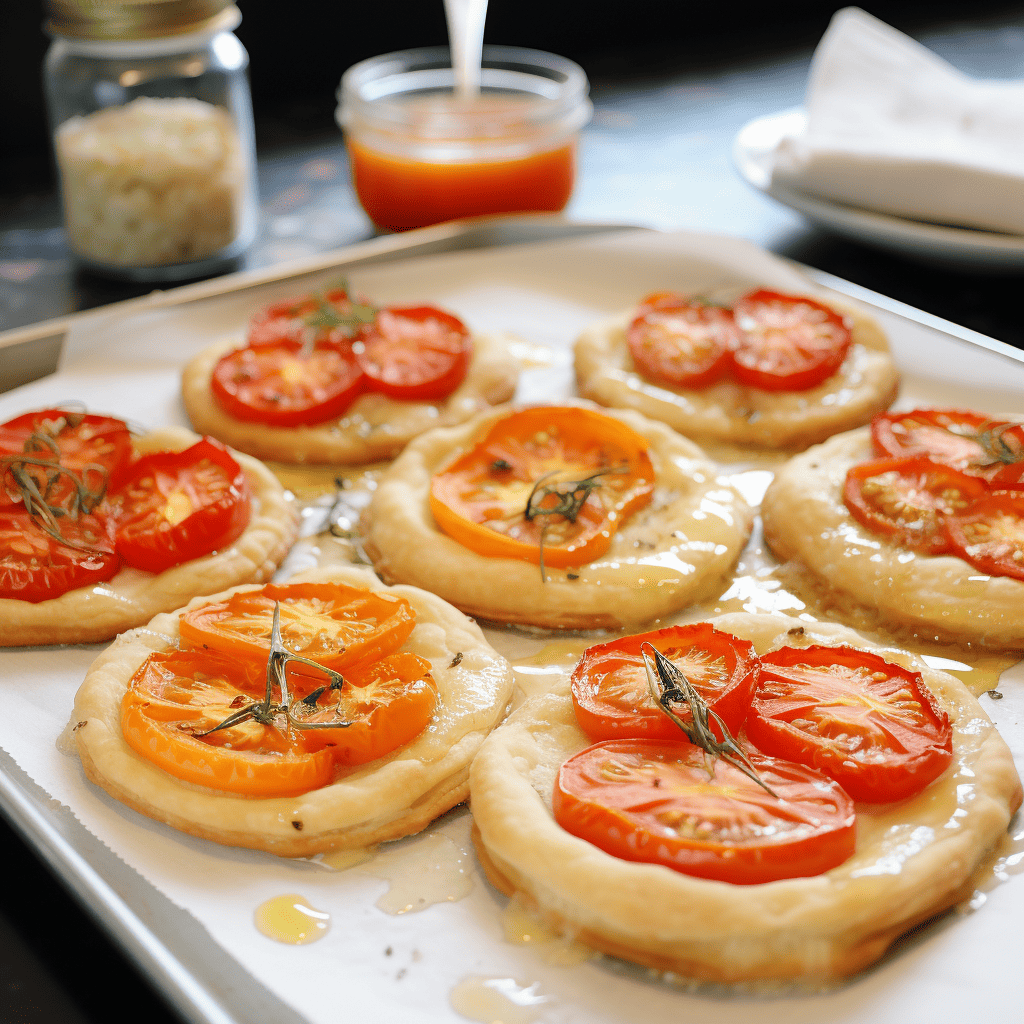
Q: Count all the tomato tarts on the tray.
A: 7